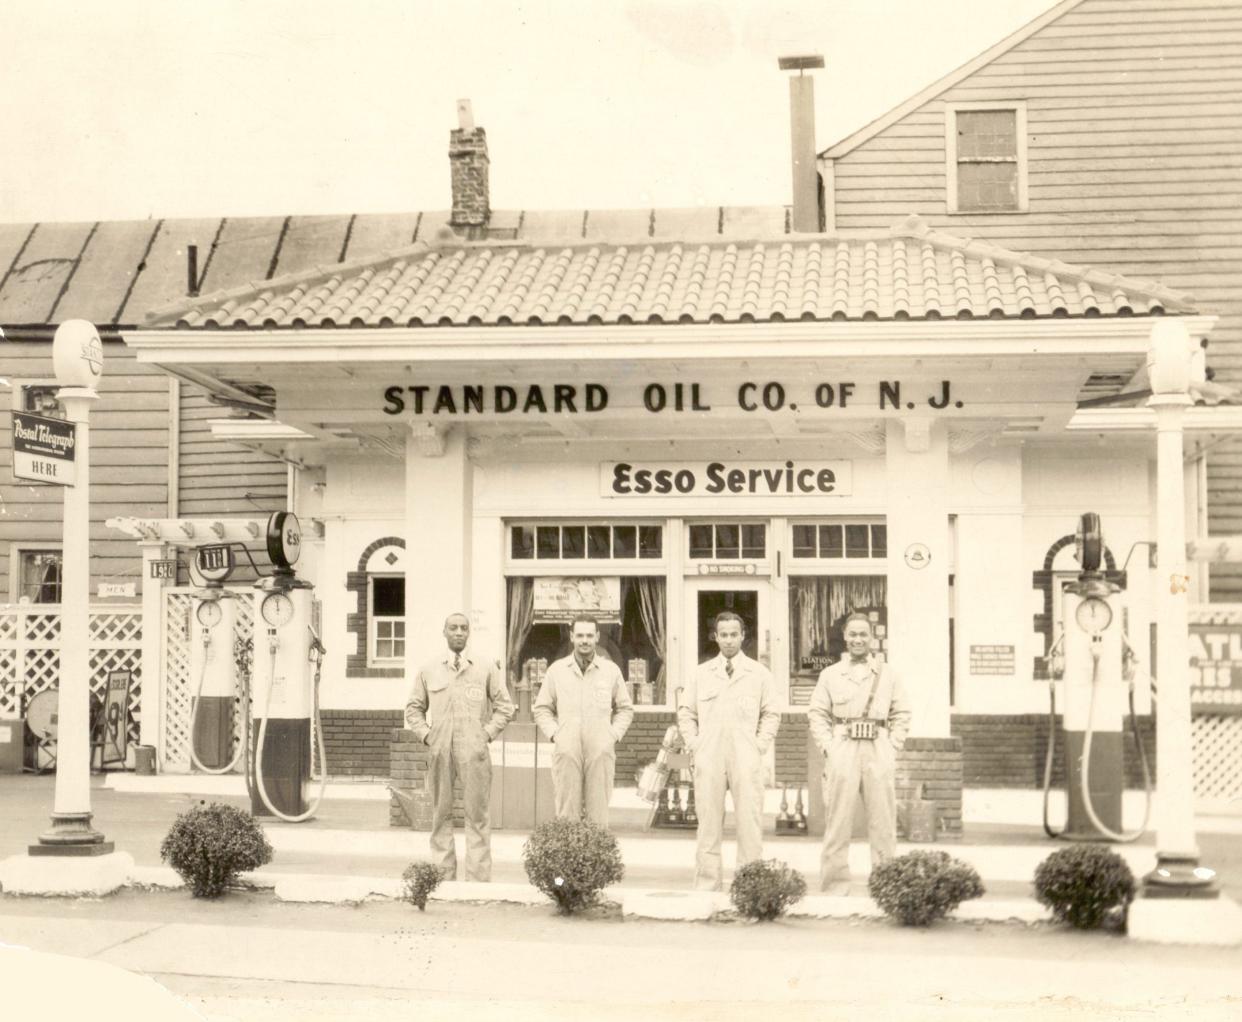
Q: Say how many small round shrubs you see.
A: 6